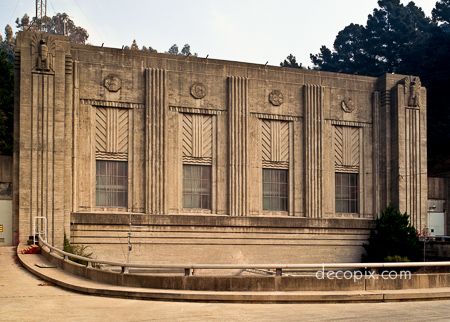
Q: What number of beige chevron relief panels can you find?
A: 4